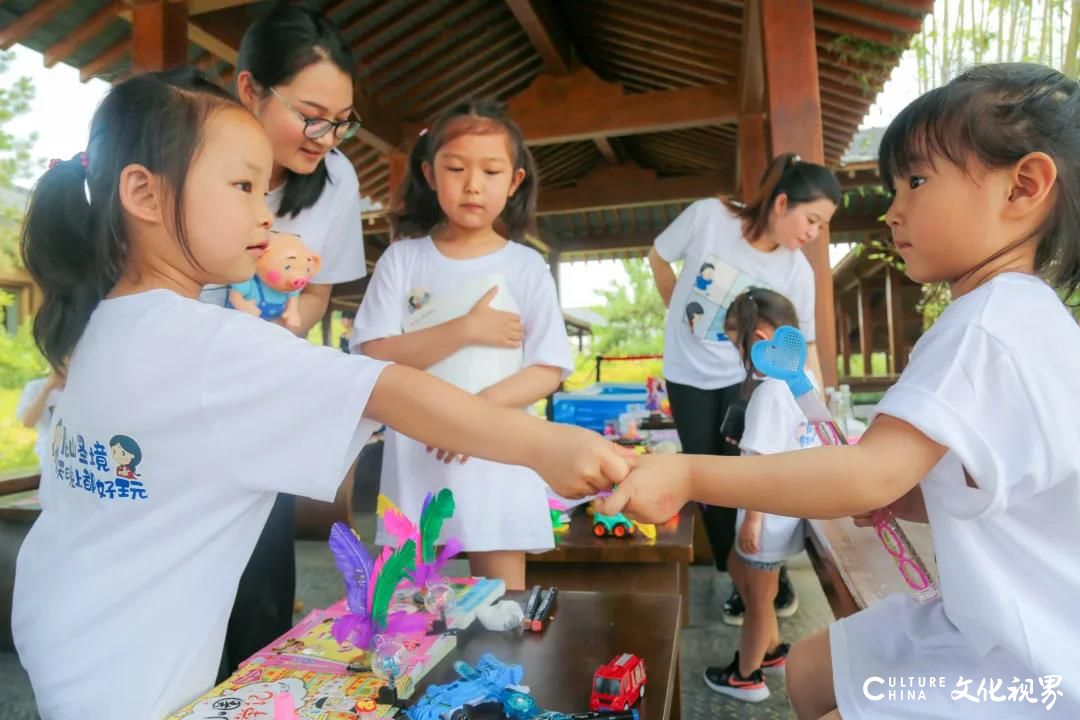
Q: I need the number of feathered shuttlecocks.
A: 2